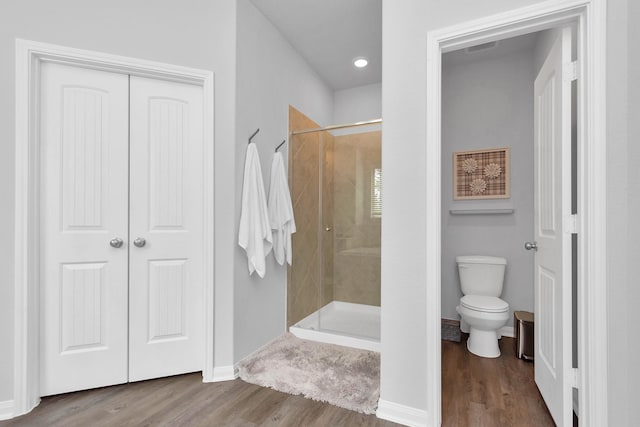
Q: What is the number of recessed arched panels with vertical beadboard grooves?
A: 3